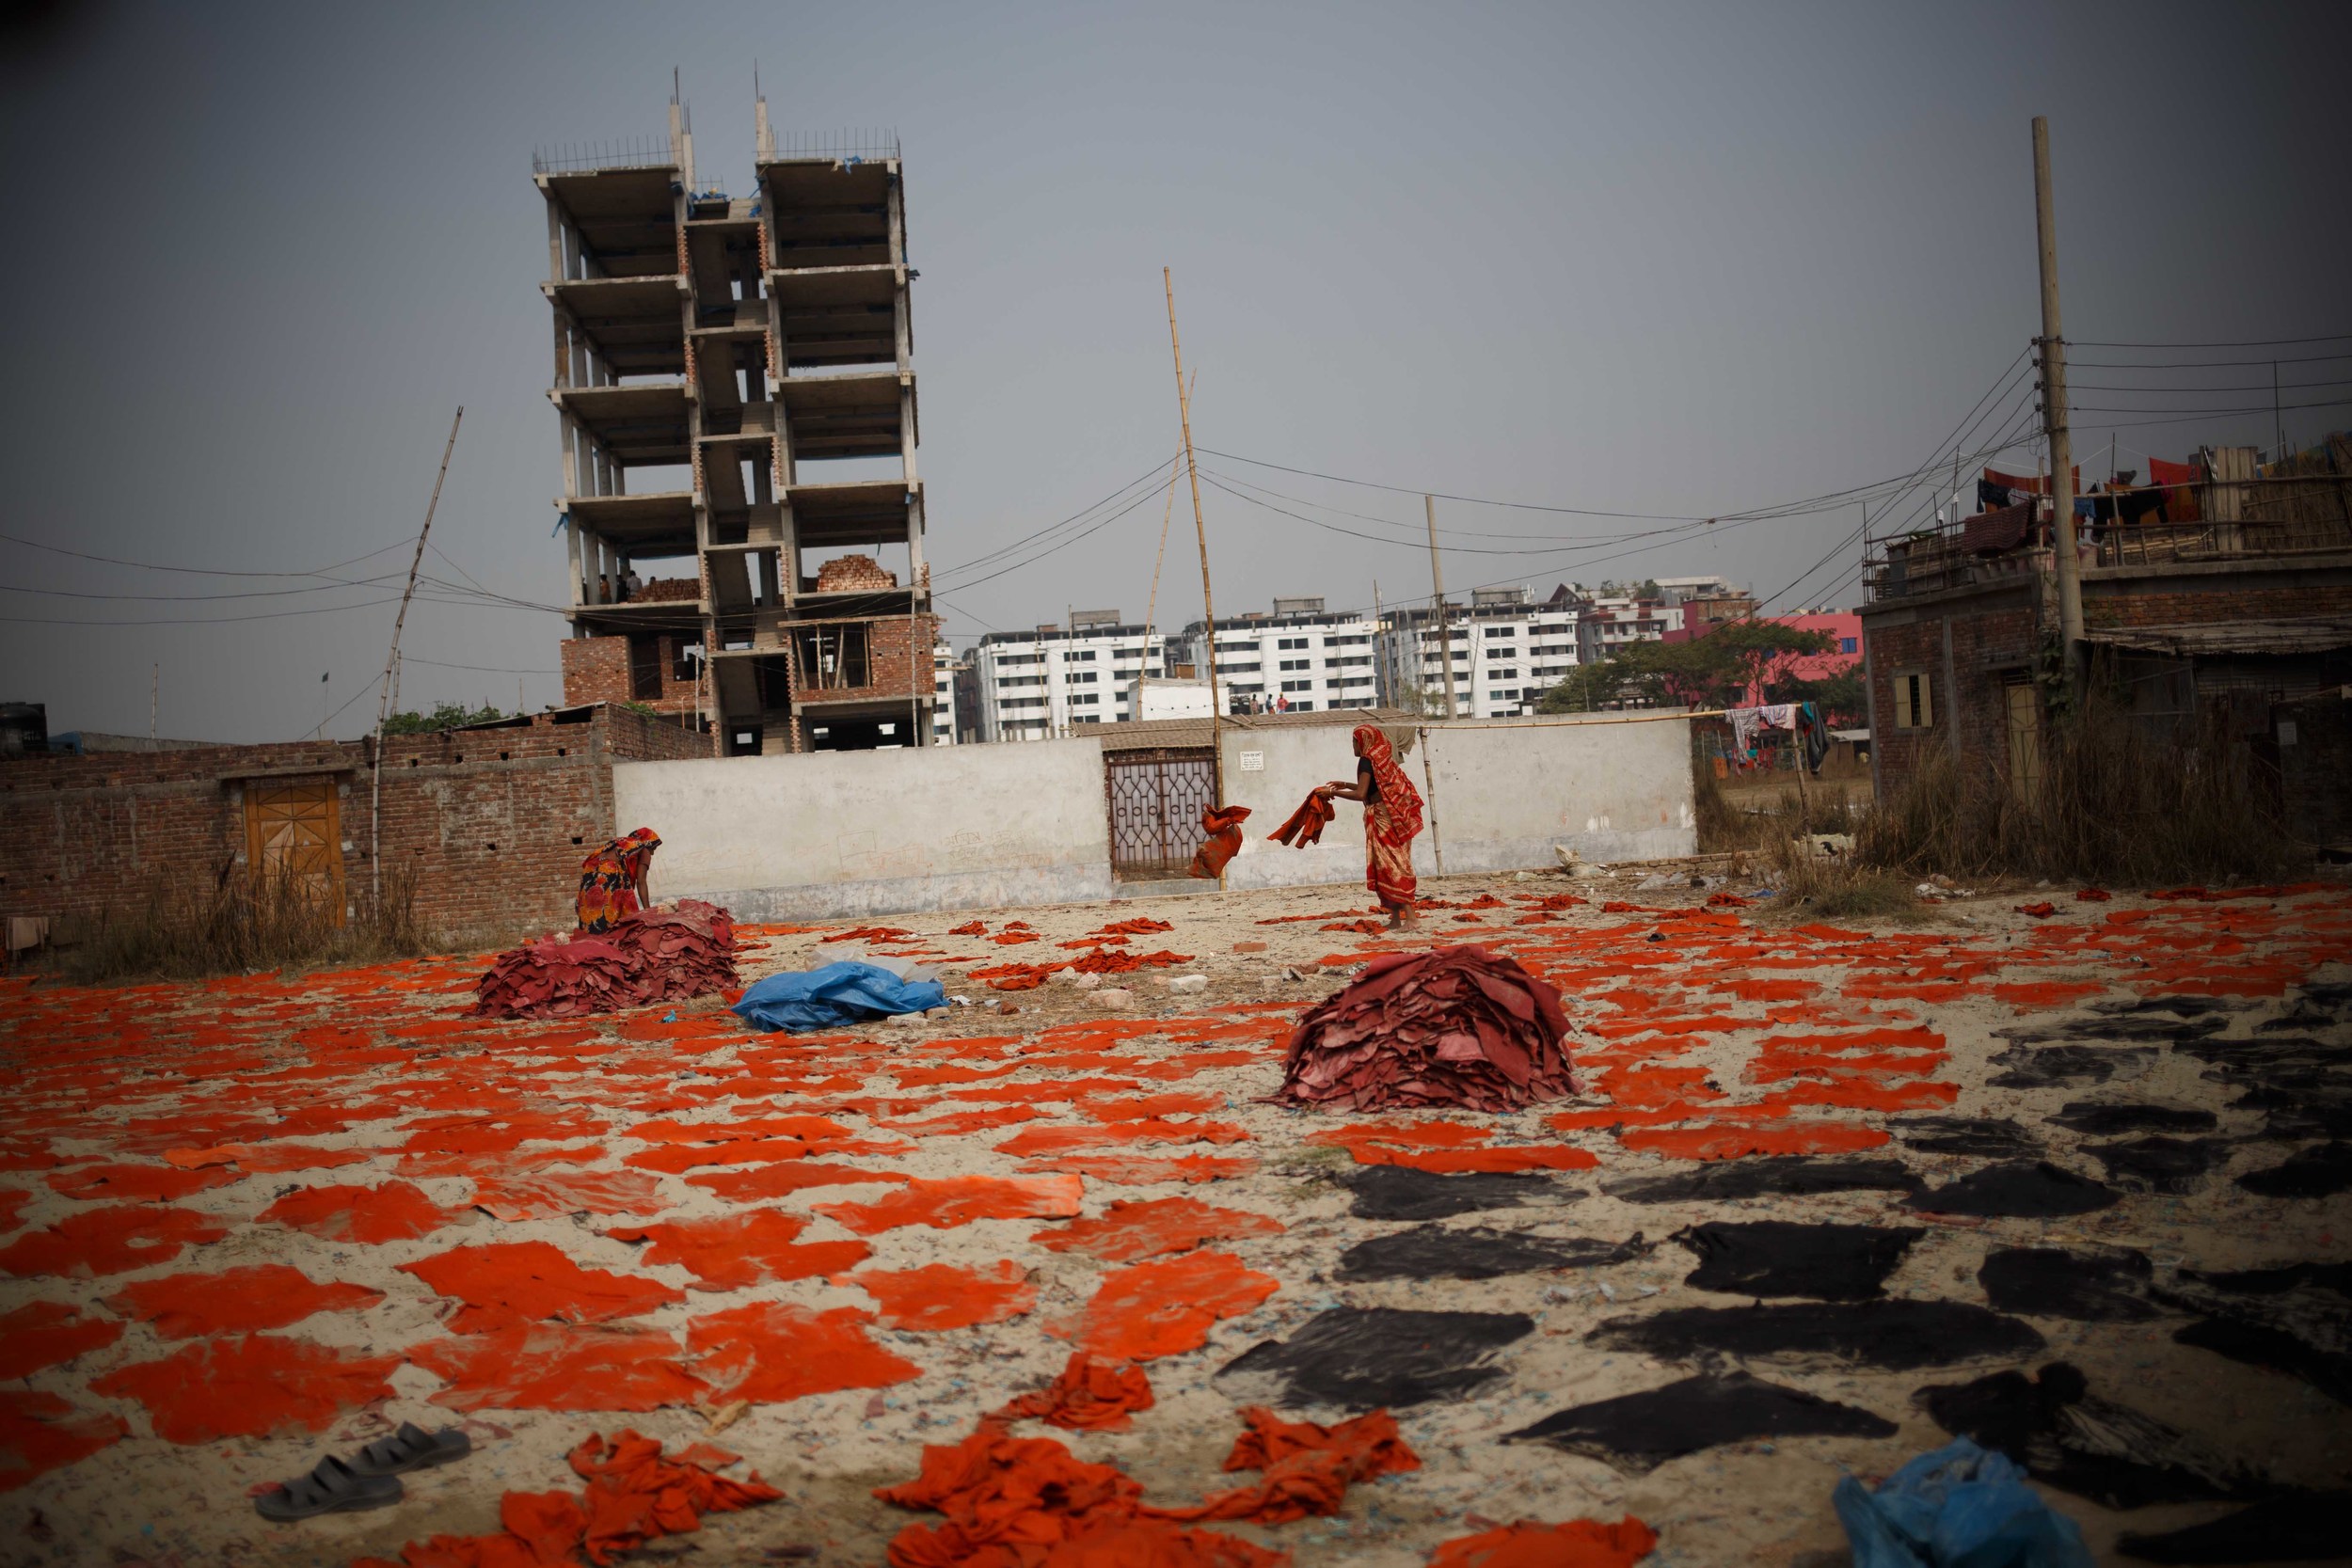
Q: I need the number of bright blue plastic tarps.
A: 2